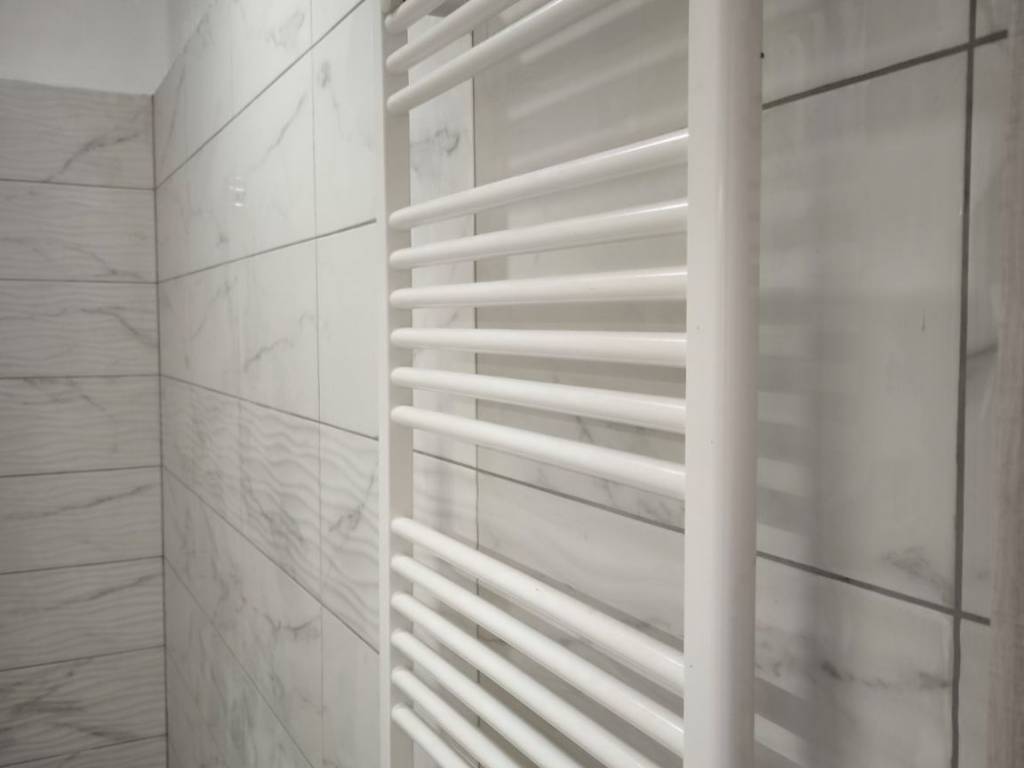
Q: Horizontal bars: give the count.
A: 15